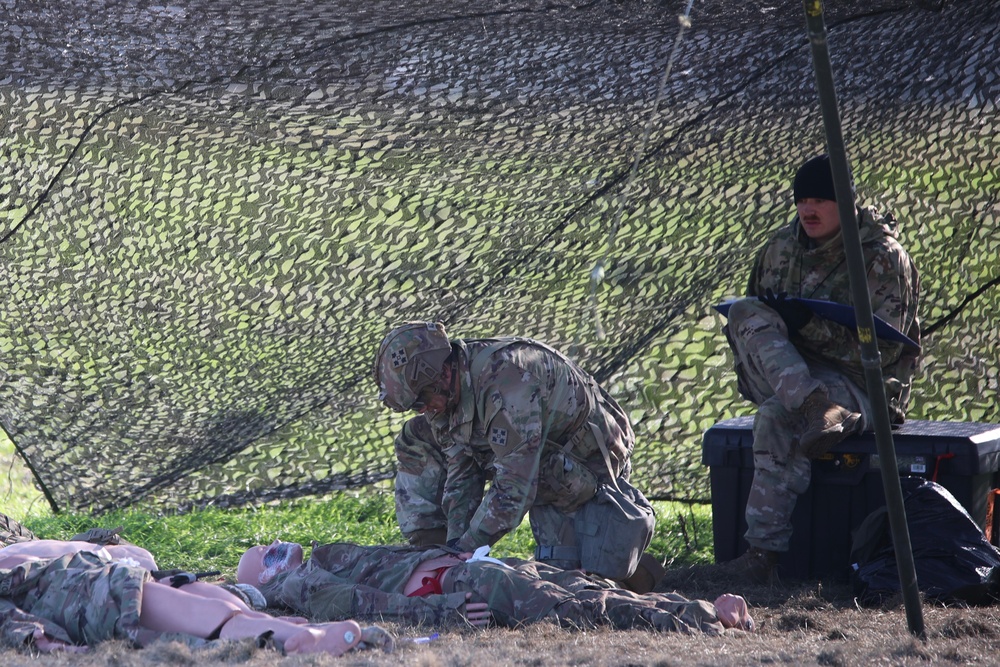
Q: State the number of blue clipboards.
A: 1